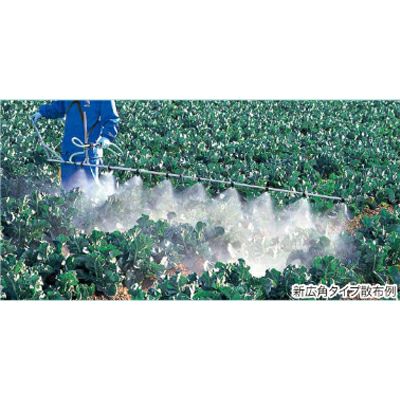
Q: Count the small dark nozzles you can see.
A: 9